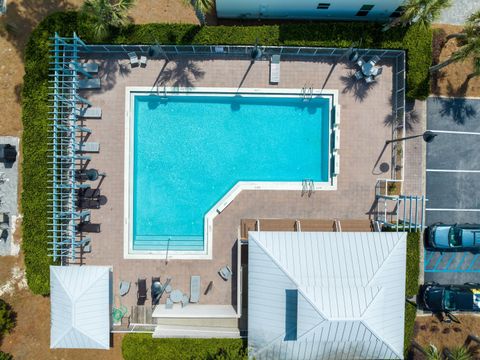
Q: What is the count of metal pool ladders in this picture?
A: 3